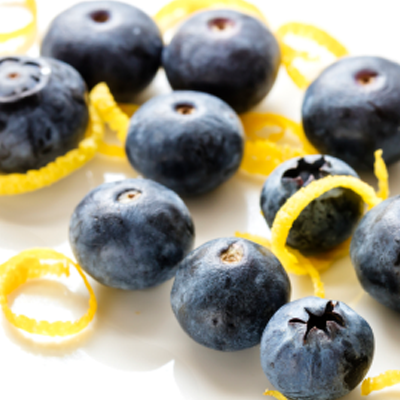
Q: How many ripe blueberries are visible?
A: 10